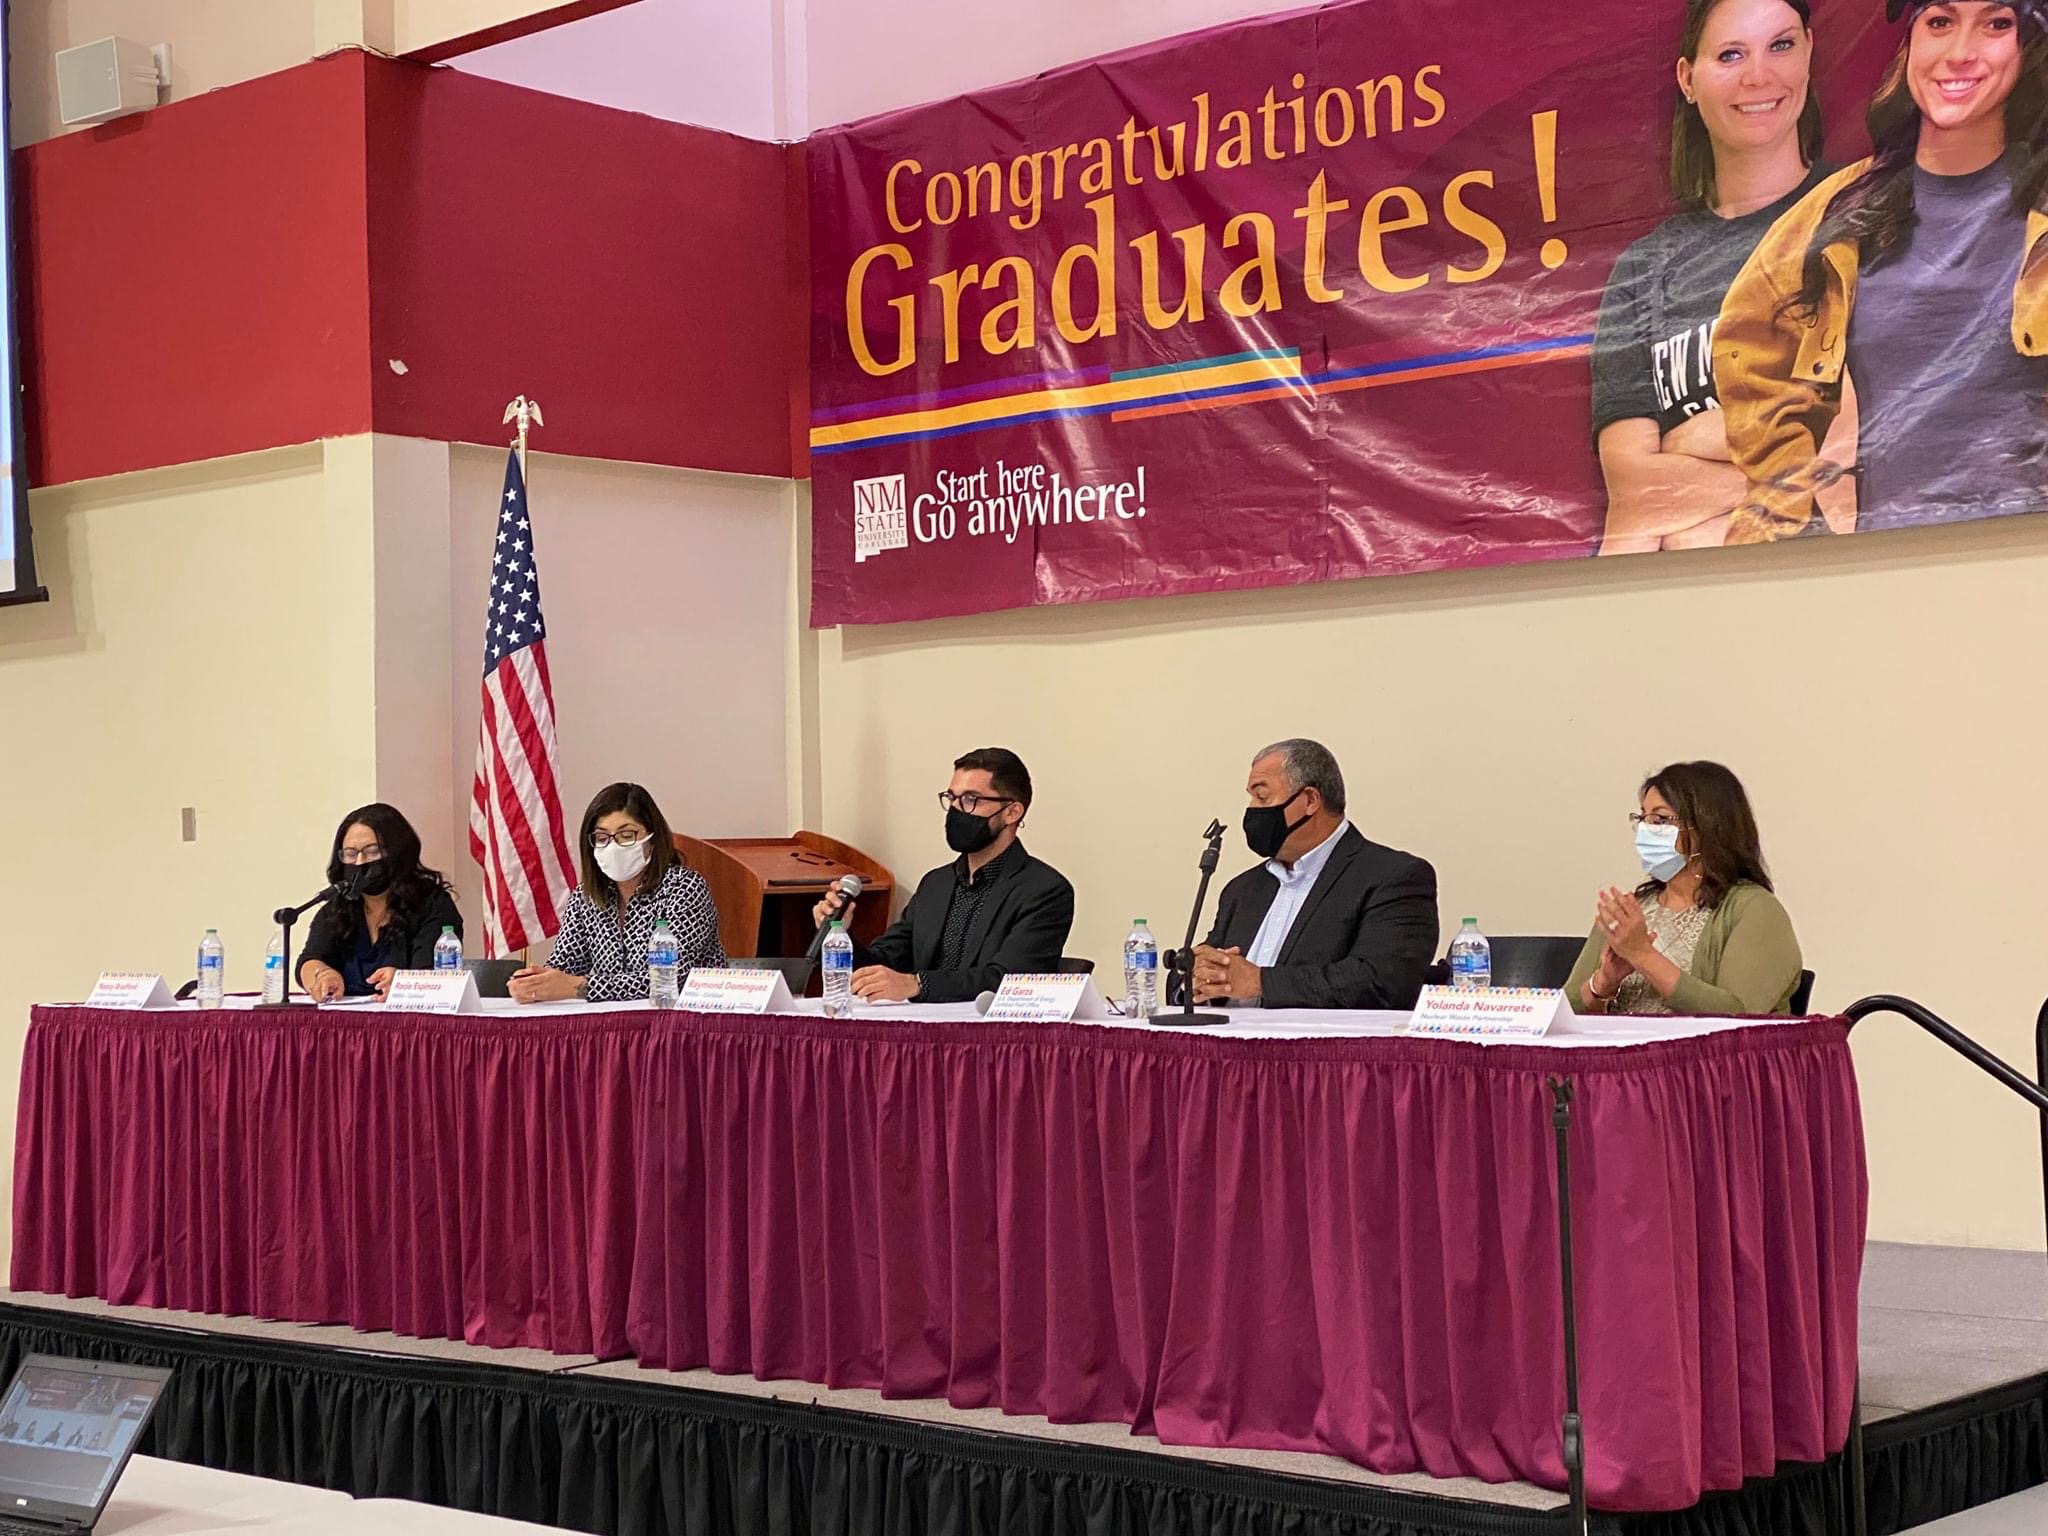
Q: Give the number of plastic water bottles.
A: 7